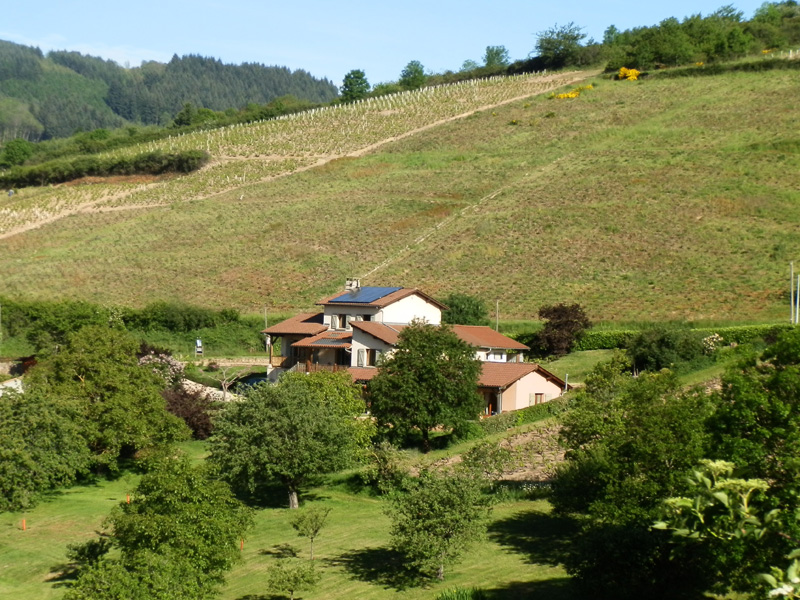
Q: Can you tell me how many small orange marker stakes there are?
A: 3